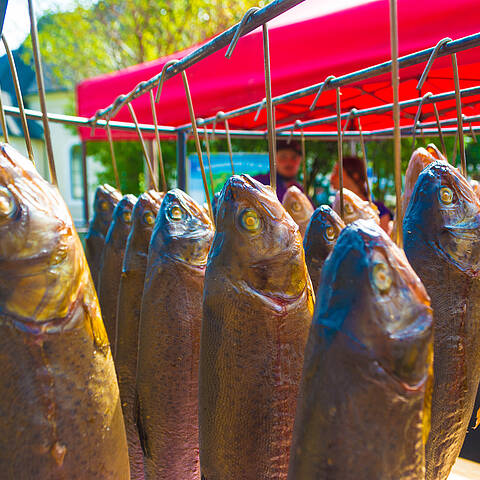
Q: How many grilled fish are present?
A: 12